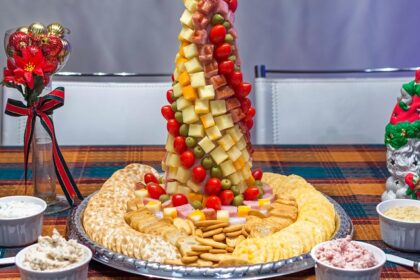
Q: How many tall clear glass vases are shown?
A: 1